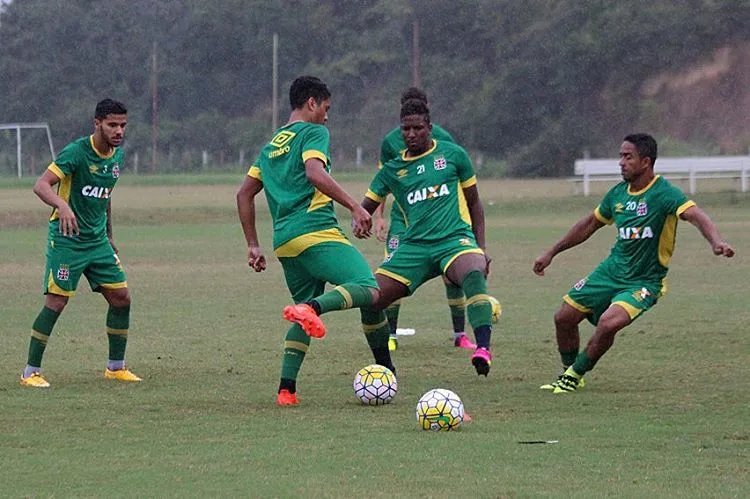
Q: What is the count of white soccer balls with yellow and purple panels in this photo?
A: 2